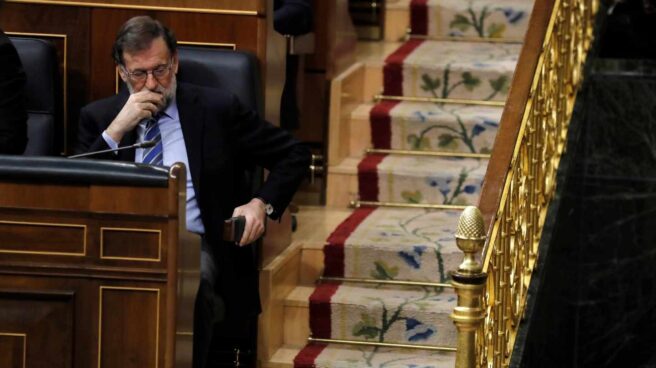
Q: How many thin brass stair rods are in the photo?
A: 6